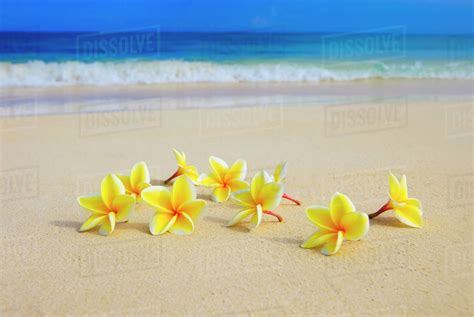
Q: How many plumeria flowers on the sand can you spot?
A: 9